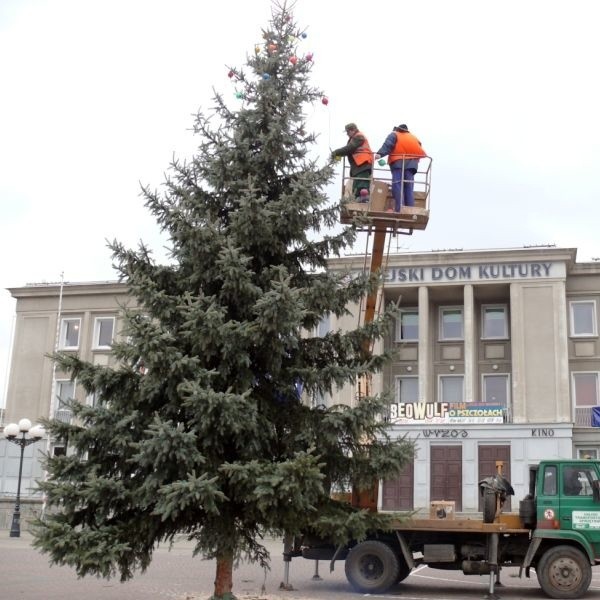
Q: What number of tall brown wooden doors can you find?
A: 3